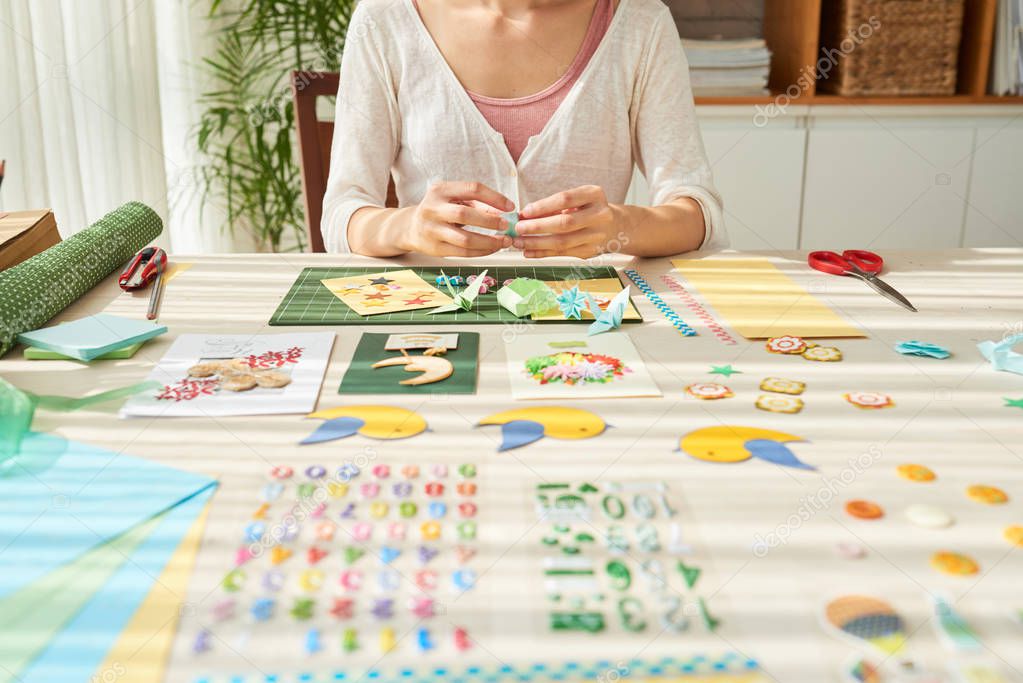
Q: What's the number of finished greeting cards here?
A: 3